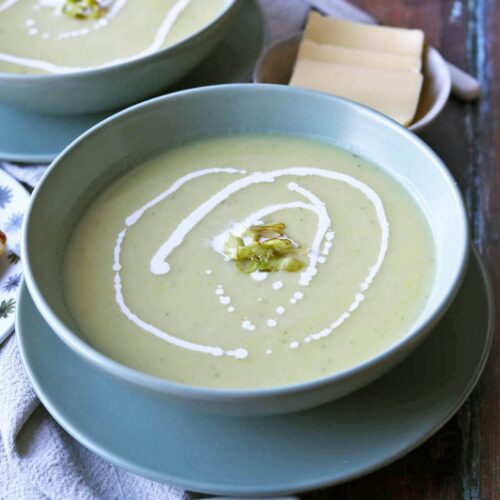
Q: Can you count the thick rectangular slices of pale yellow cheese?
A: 3